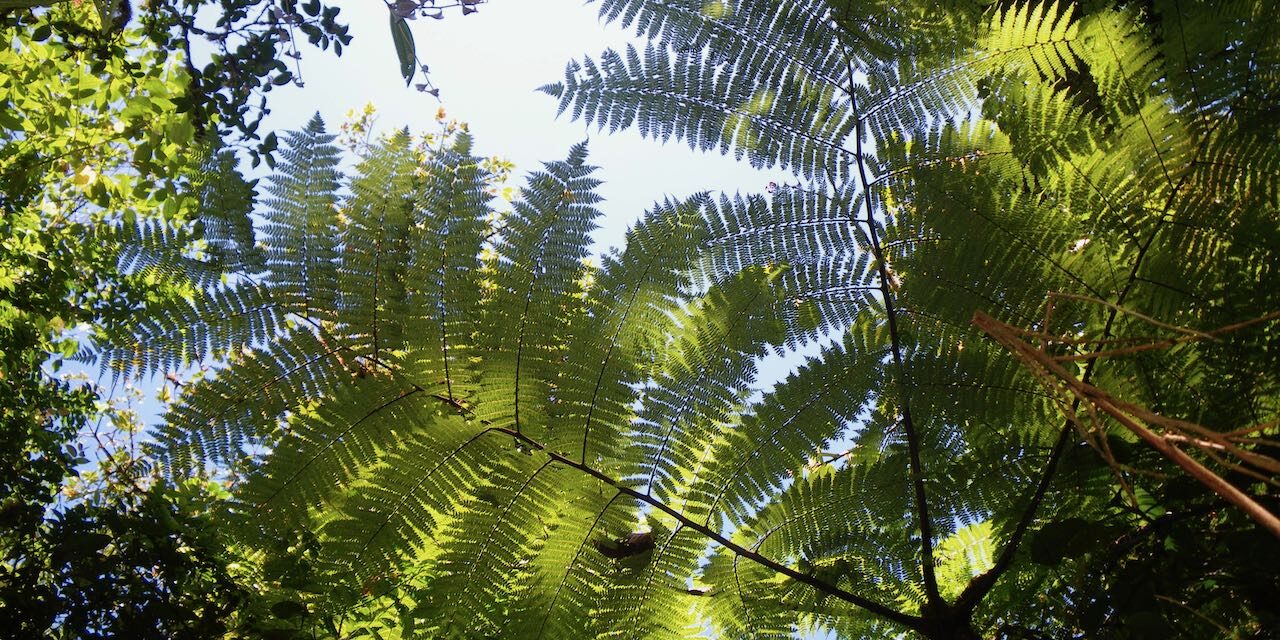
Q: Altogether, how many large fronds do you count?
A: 3